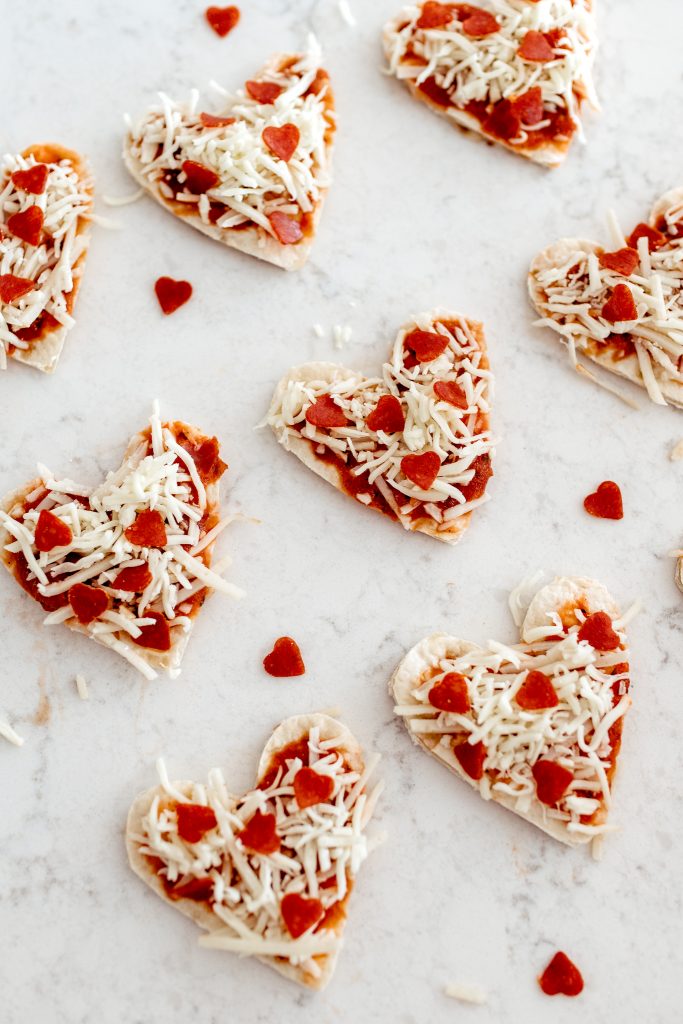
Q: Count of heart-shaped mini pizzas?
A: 8